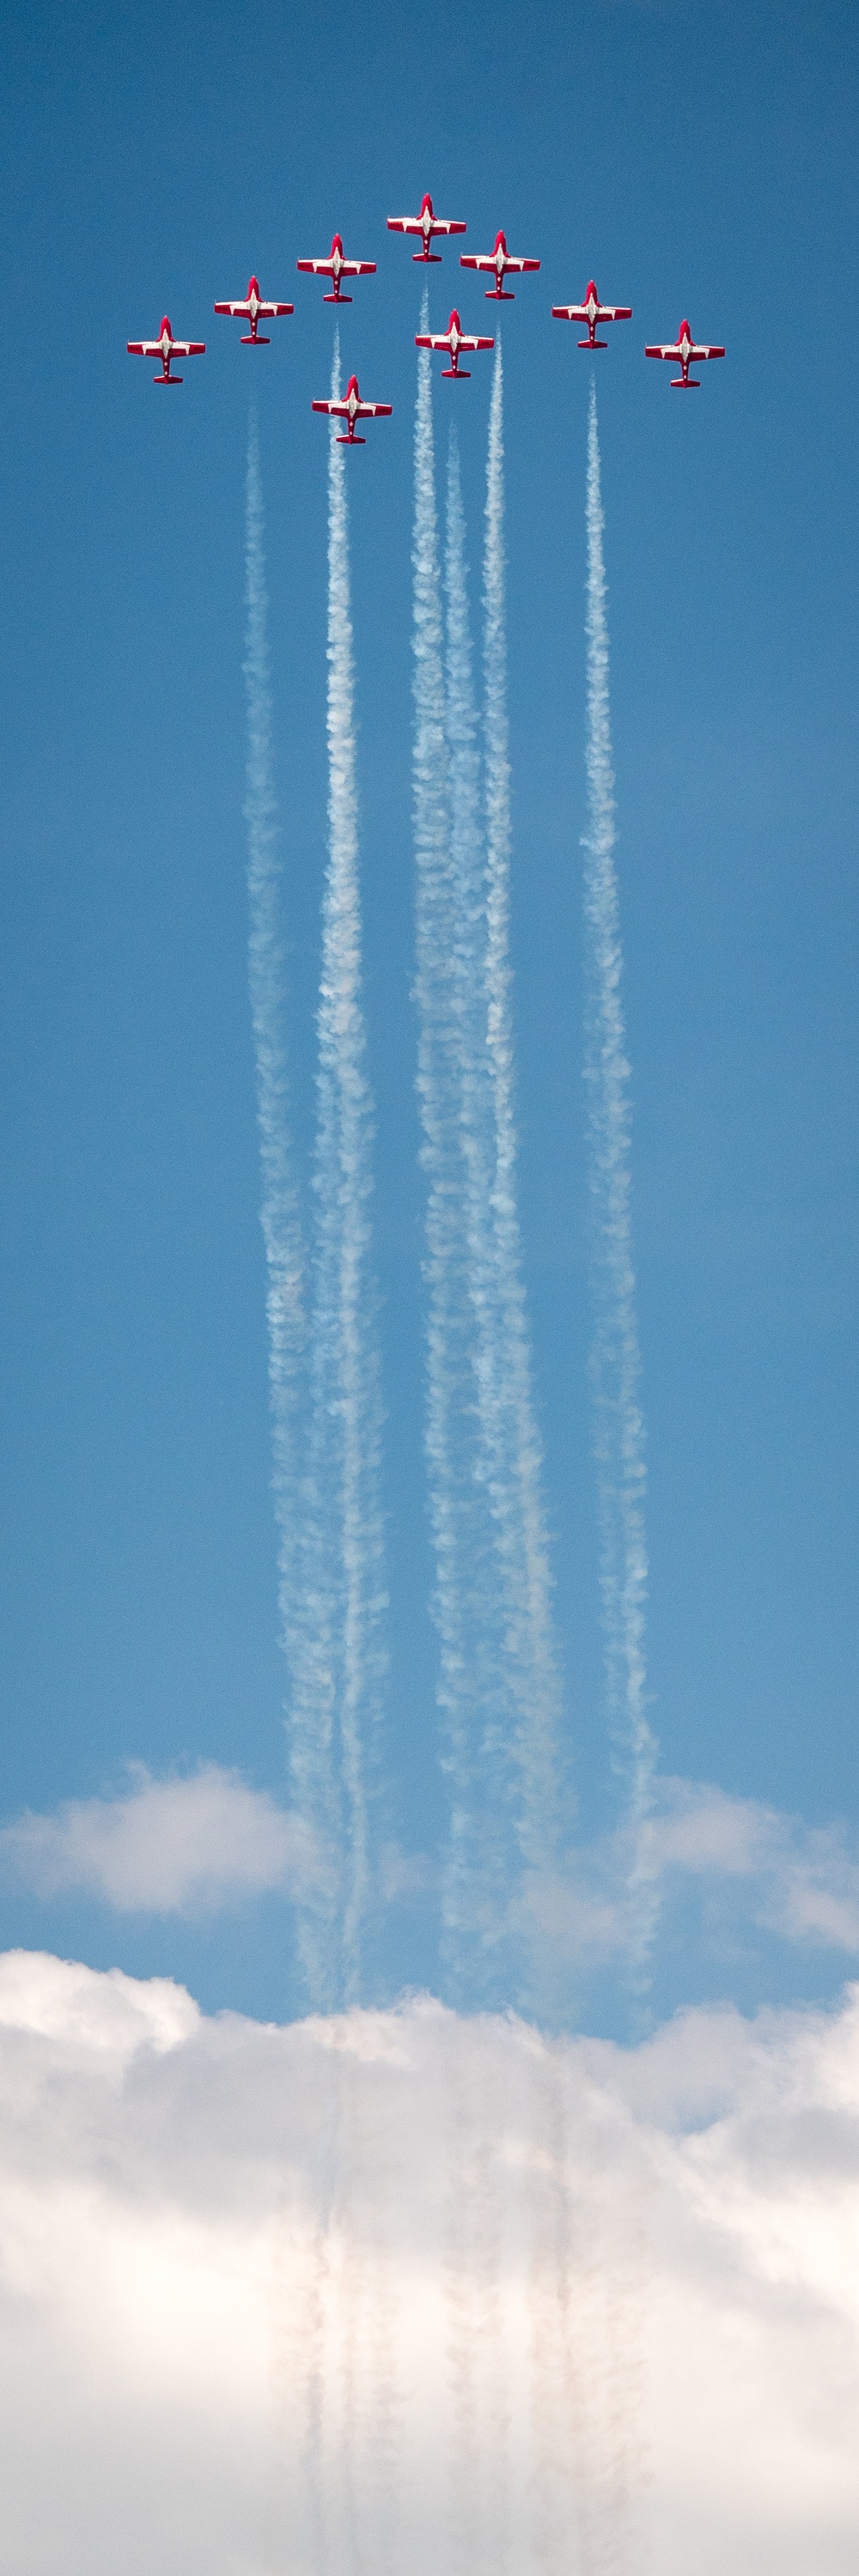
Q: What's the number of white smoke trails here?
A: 6